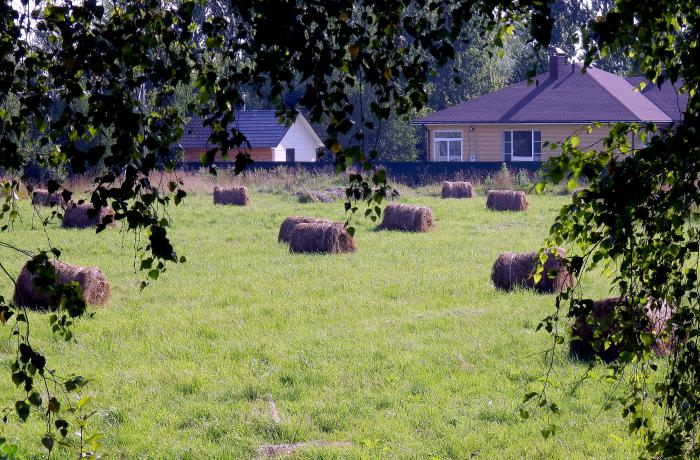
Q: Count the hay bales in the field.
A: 11